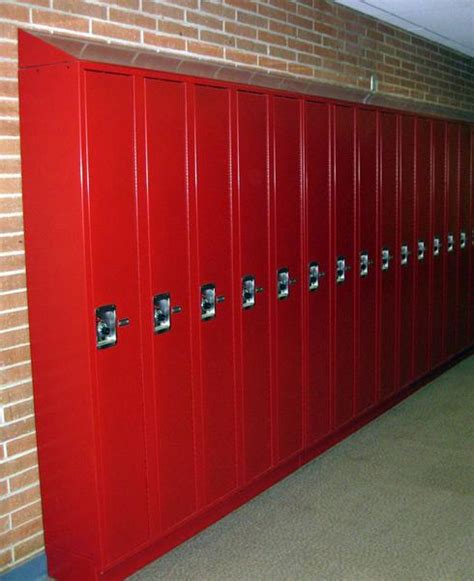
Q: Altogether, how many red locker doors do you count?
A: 14